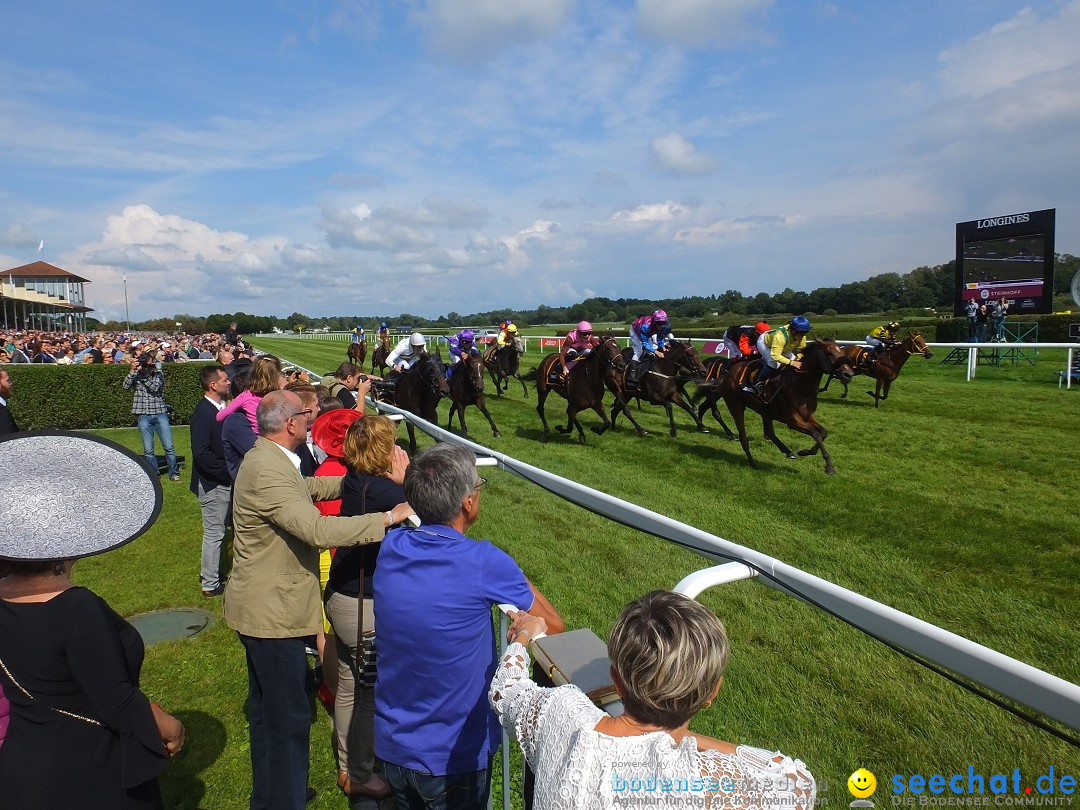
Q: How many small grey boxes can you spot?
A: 1